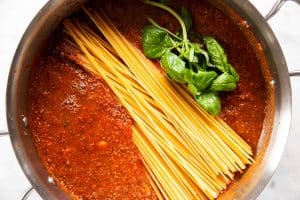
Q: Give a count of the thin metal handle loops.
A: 2